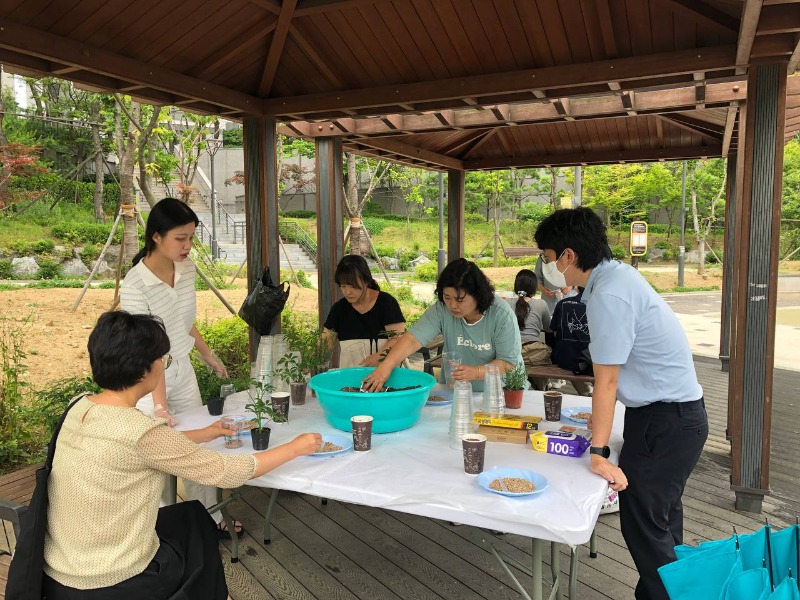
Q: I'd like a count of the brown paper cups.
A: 4